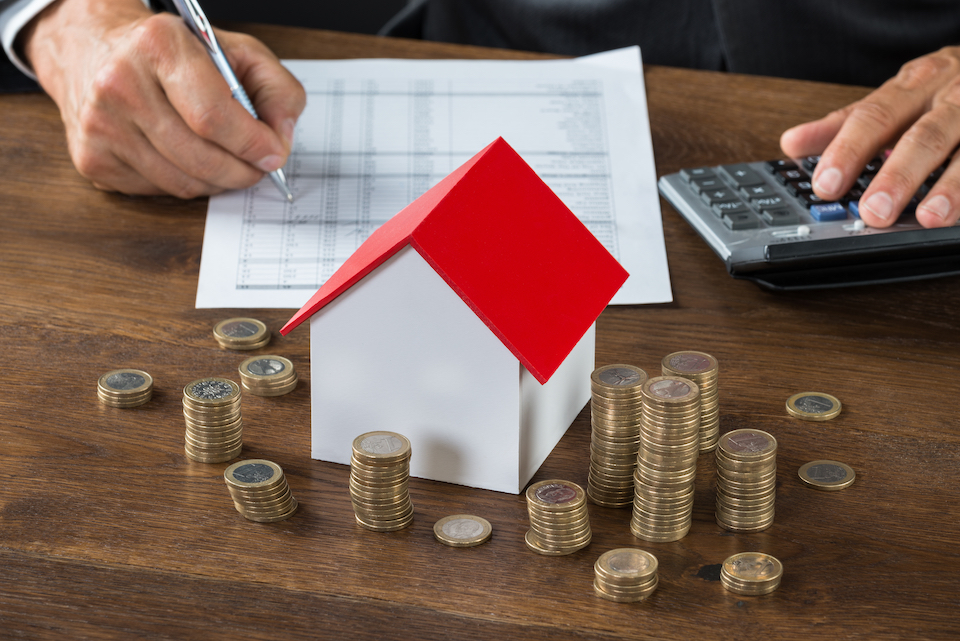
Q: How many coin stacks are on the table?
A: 13